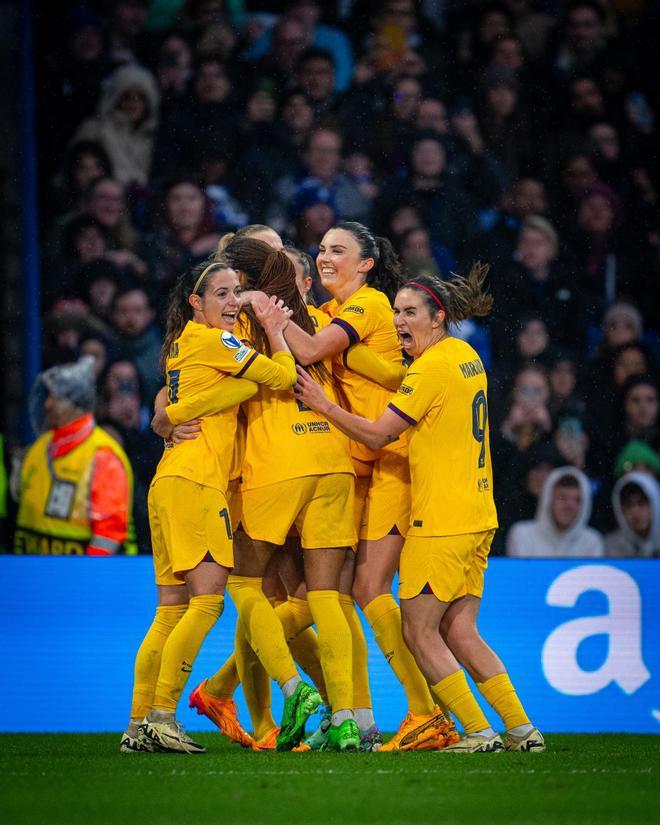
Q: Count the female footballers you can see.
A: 6